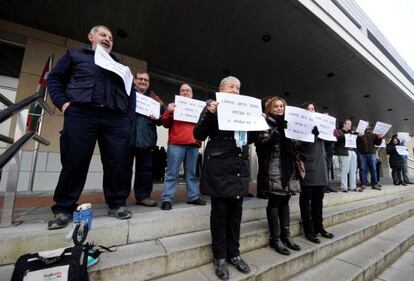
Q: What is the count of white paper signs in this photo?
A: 12